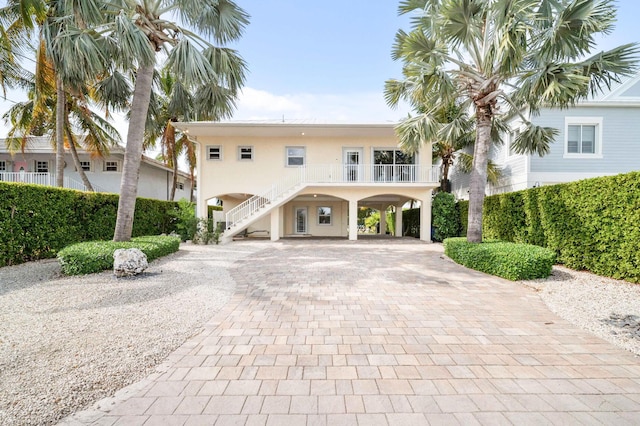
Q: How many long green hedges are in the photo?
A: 2